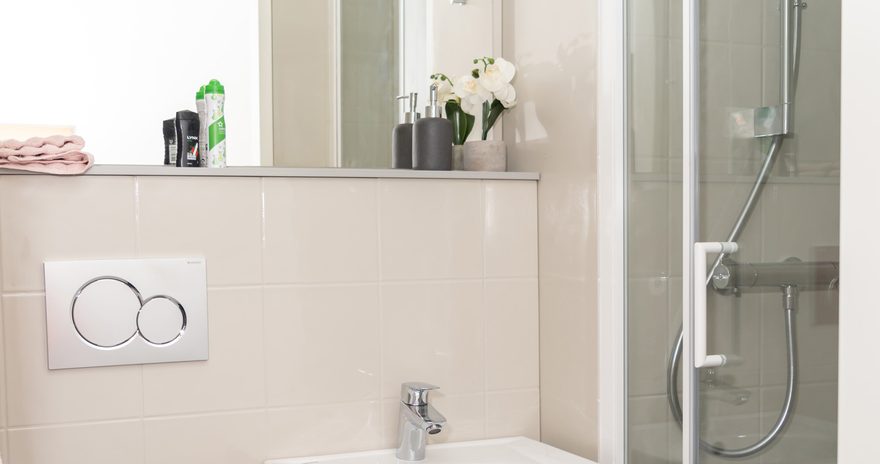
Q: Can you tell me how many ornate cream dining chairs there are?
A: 0